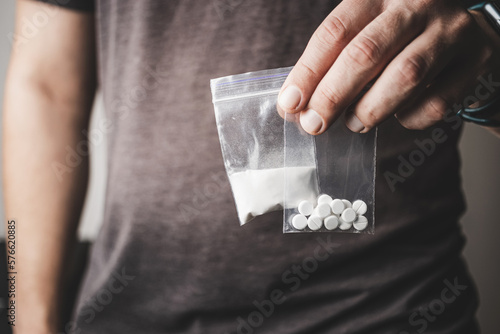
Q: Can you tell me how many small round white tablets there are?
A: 13